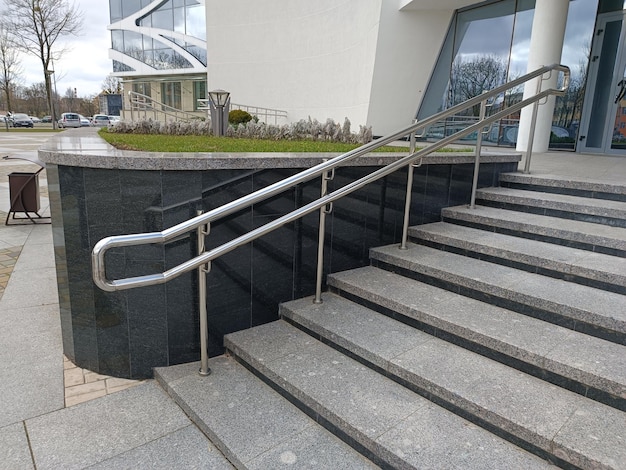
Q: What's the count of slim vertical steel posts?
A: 5